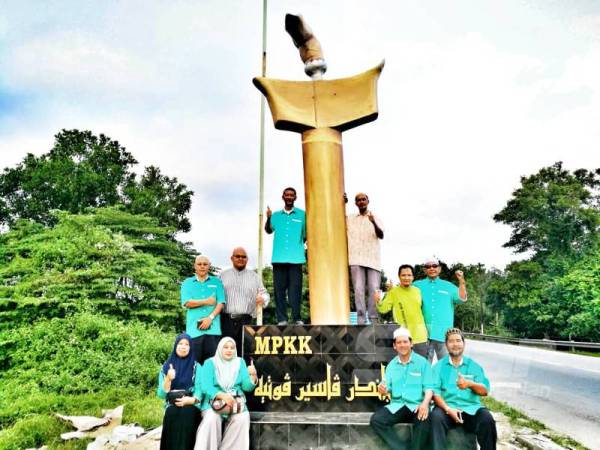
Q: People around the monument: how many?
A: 10